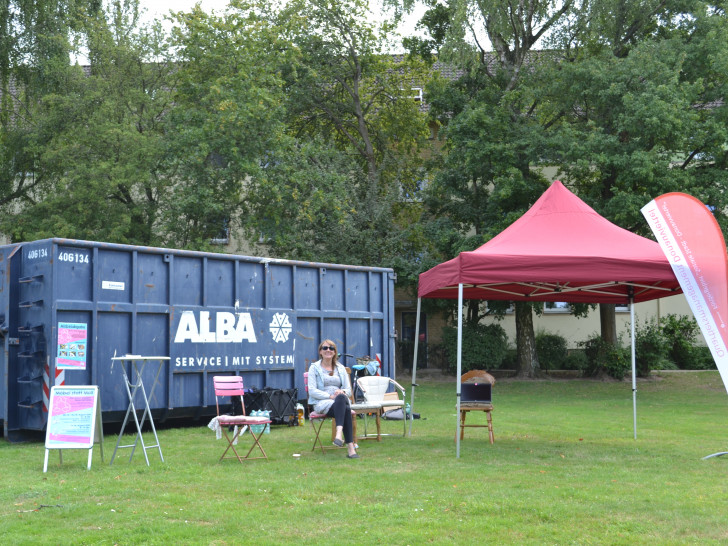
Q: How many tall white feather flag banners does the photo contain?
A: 1